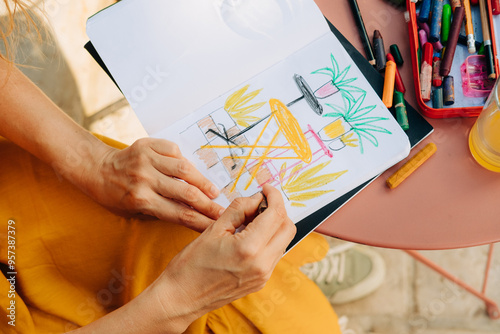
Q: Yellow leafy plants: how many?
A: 3